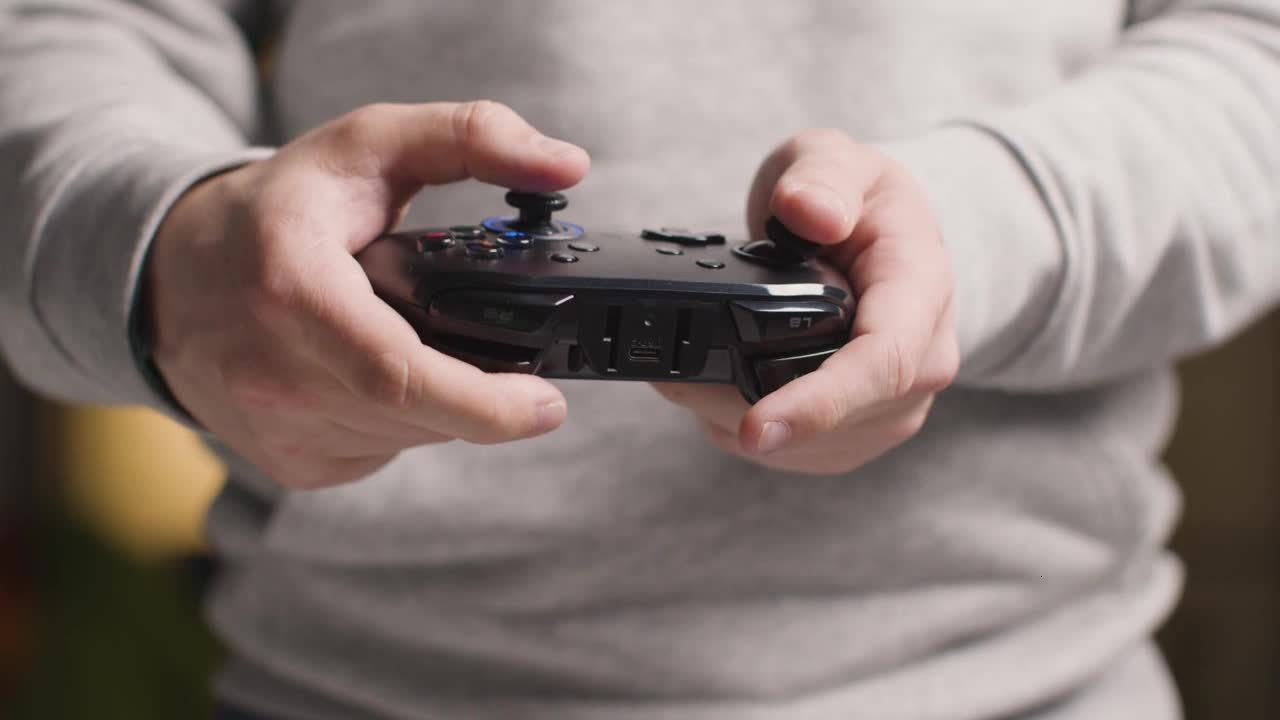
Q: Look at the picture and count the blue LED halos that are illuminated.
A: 1